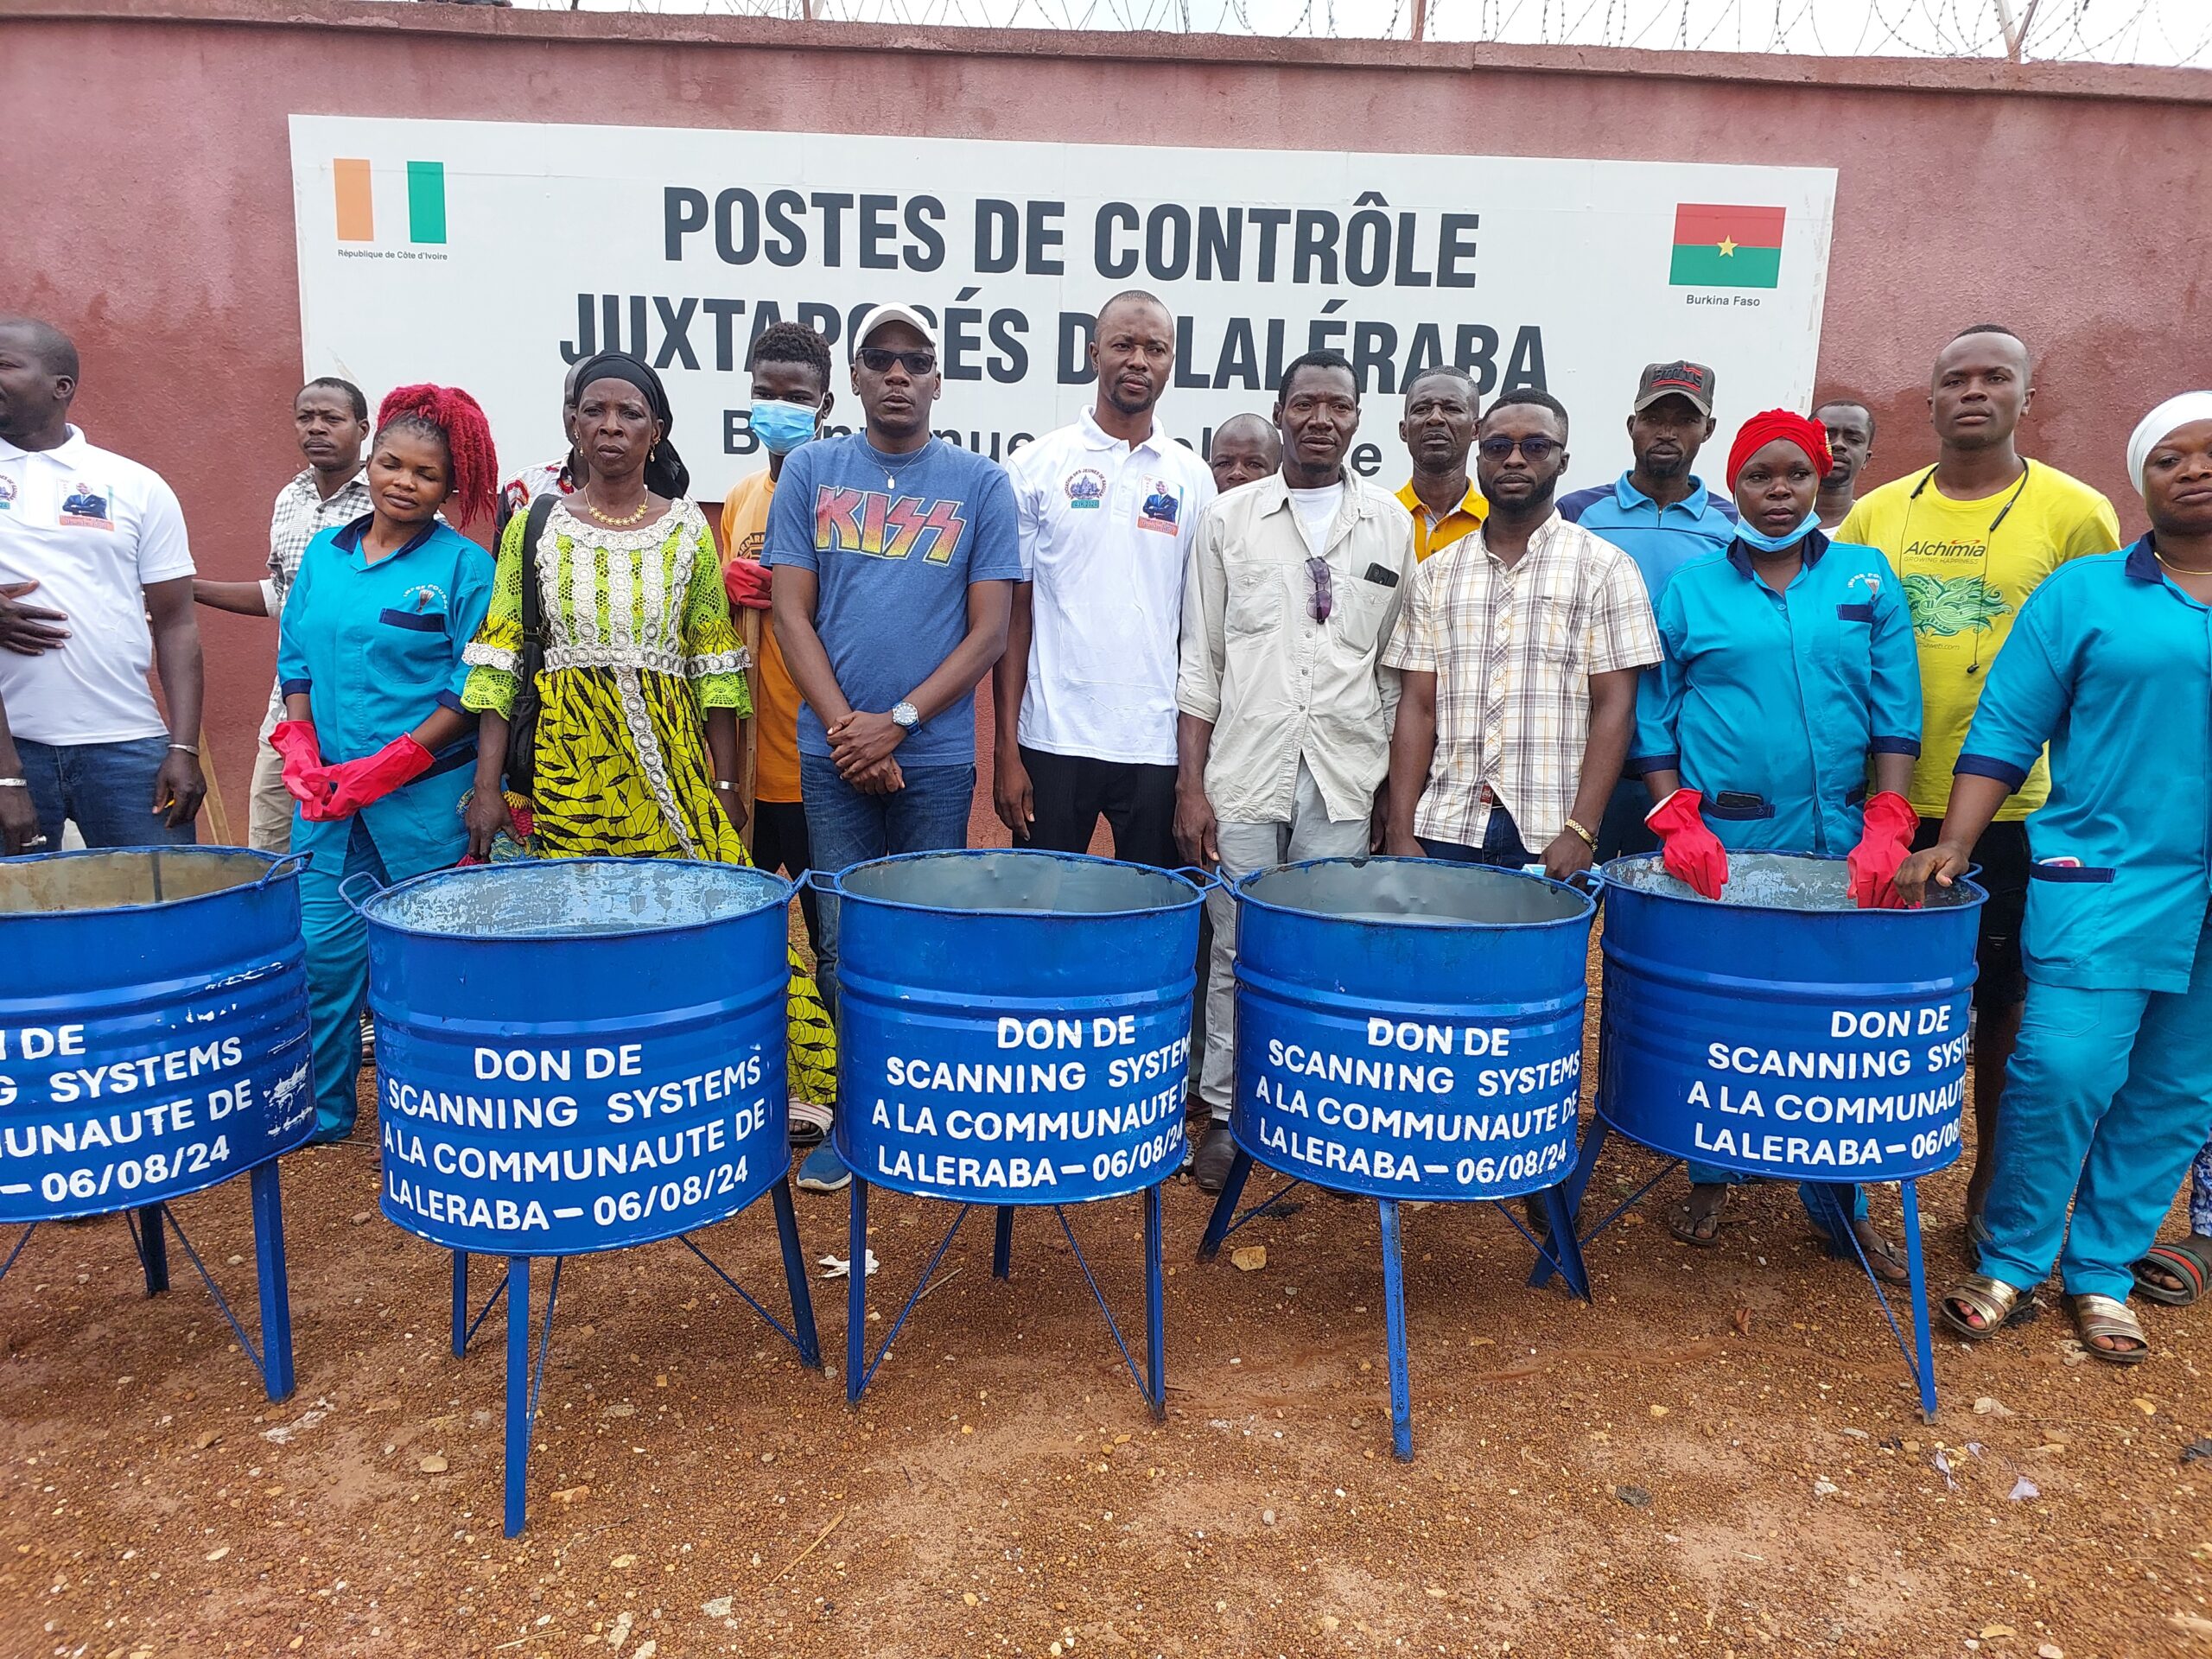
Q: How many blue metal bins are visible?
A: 5